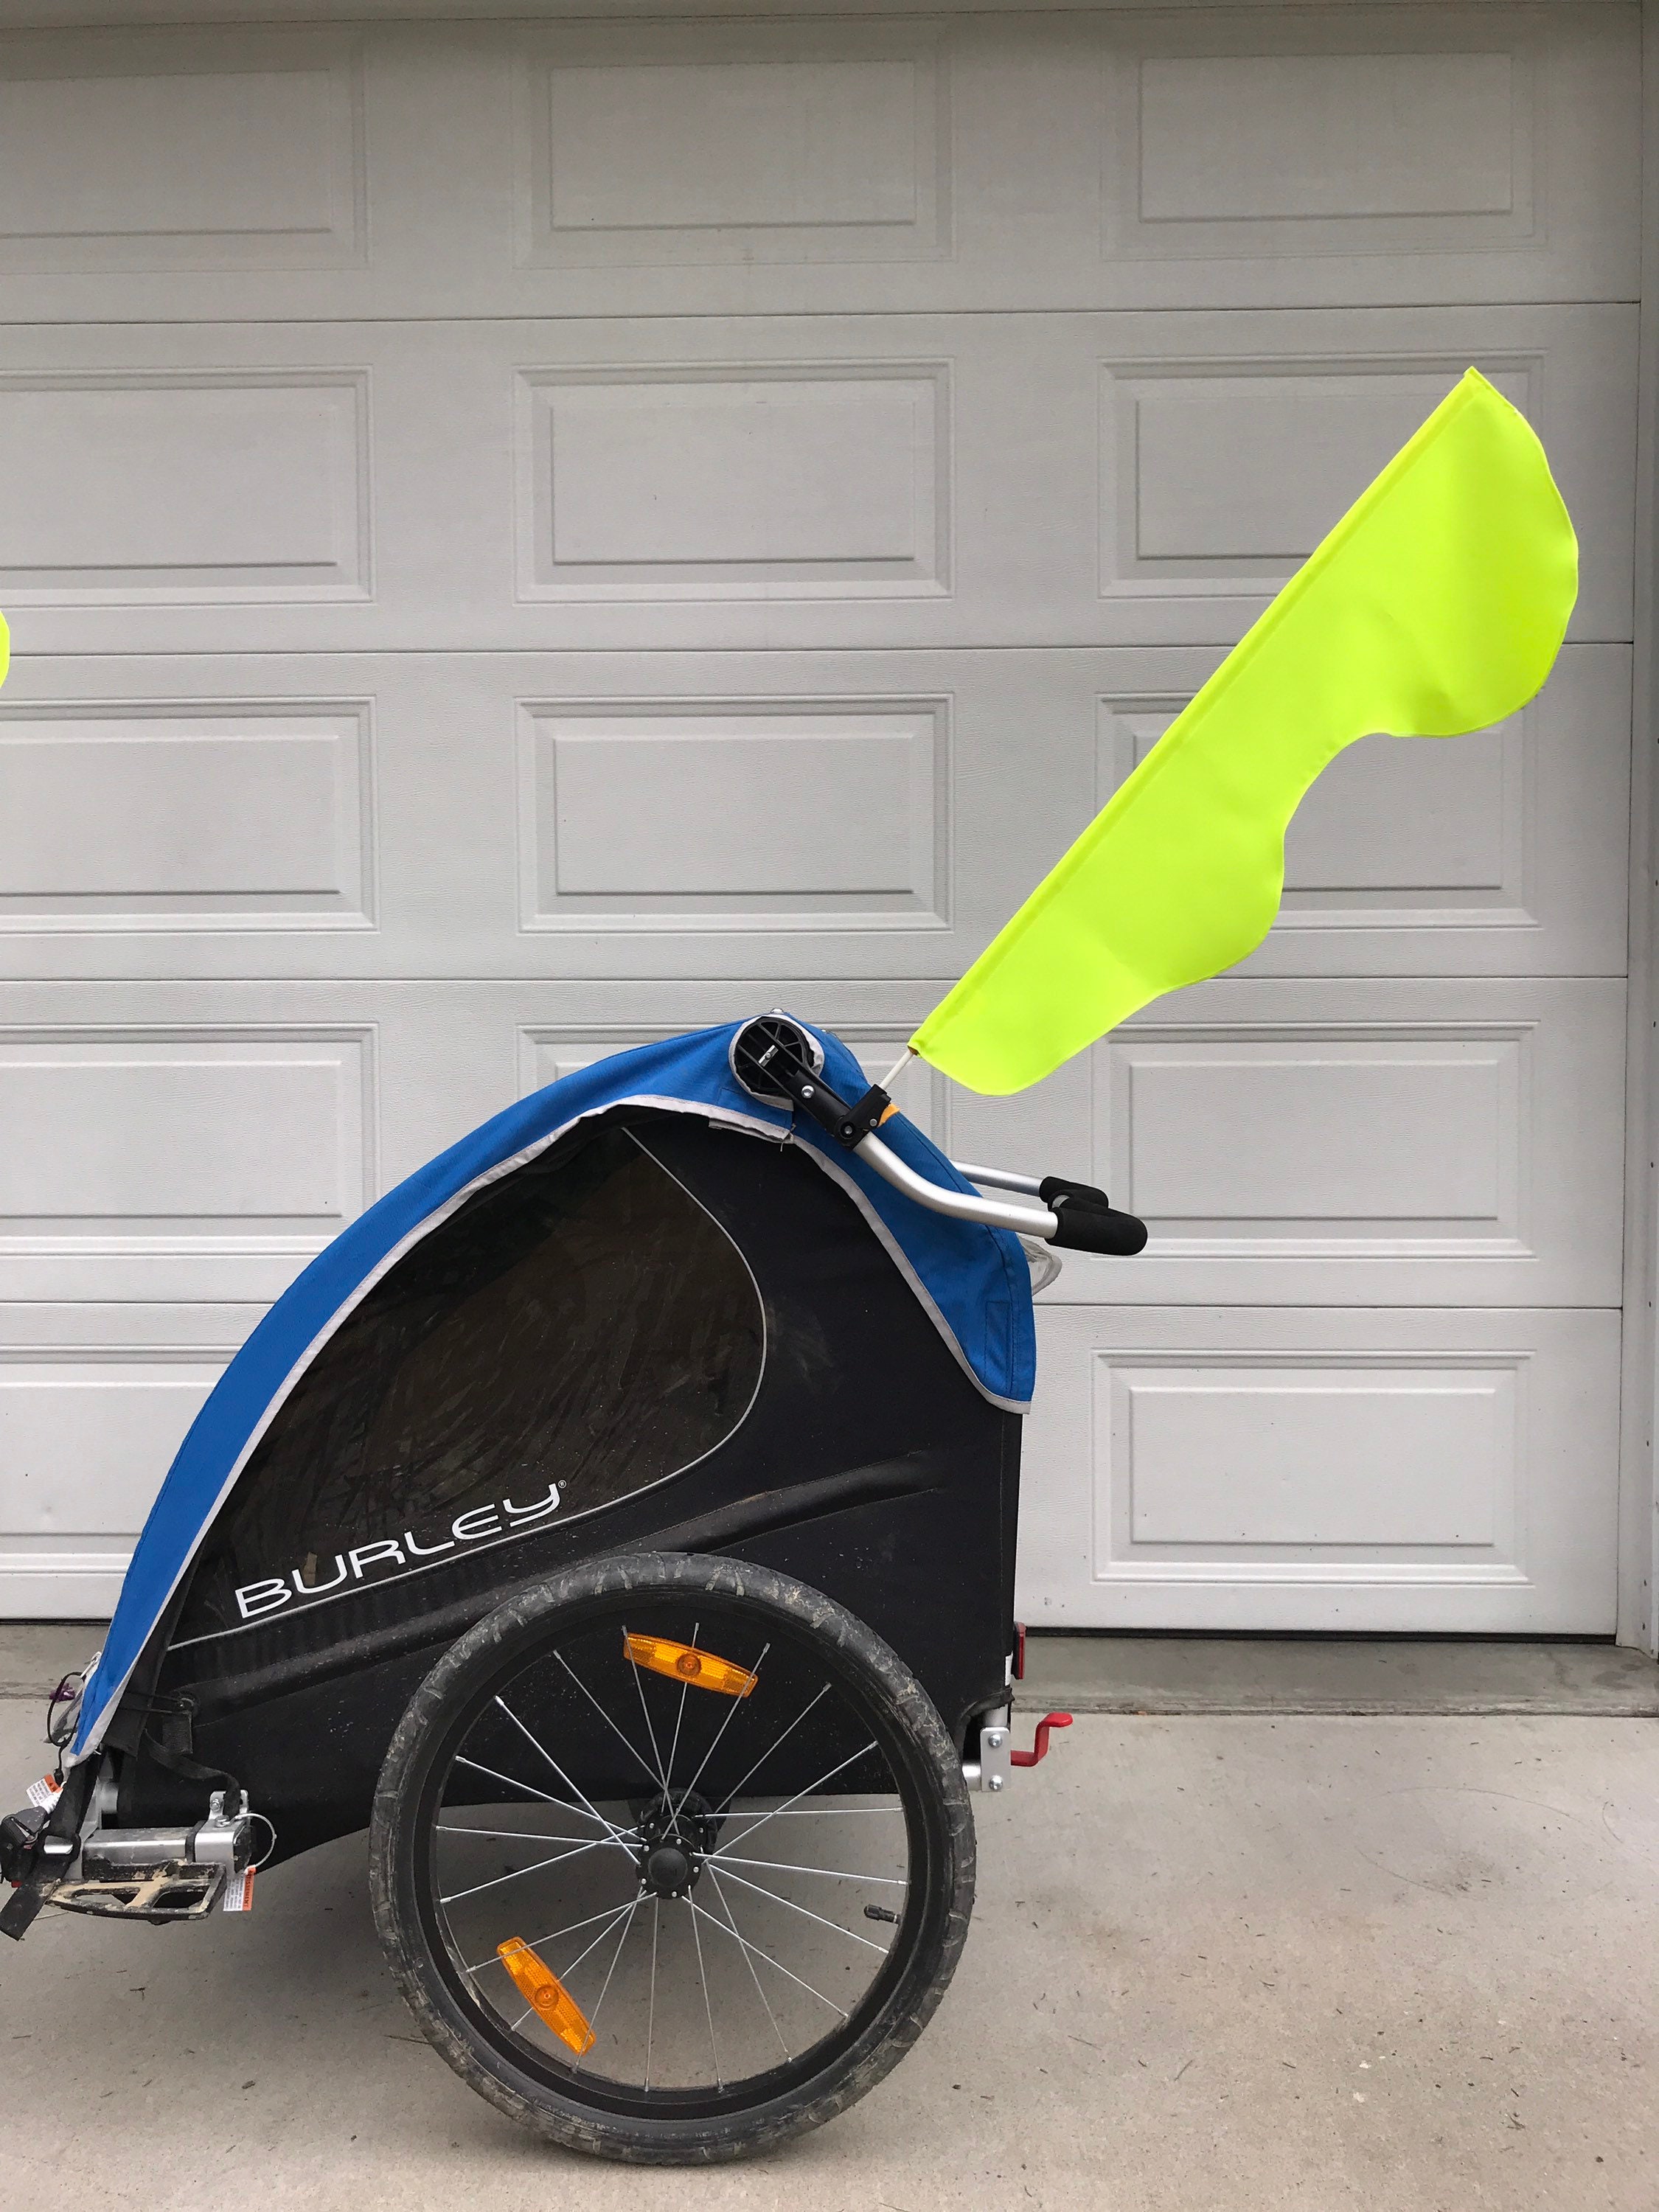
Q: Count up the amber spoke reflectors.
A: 2